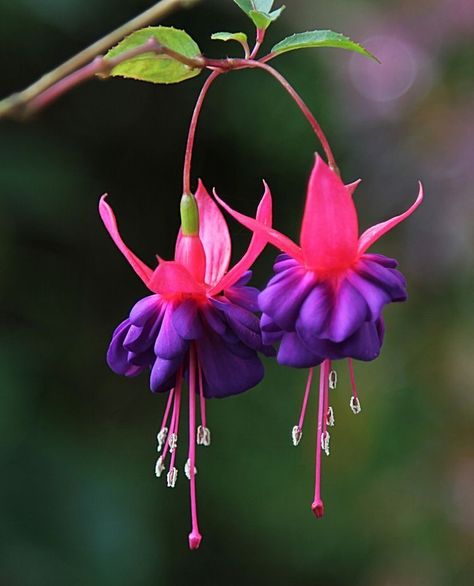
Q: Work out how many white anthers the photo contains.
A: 11